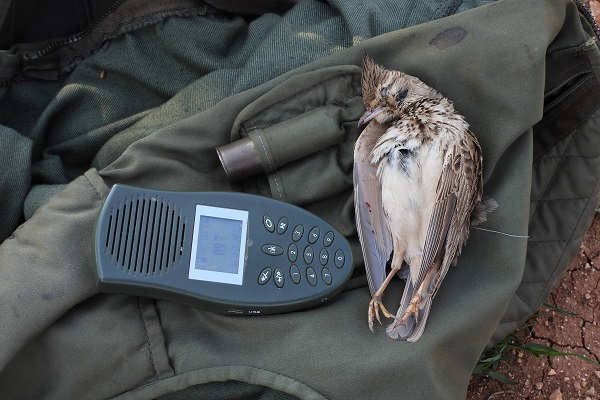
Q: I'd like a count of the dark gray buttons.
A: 15